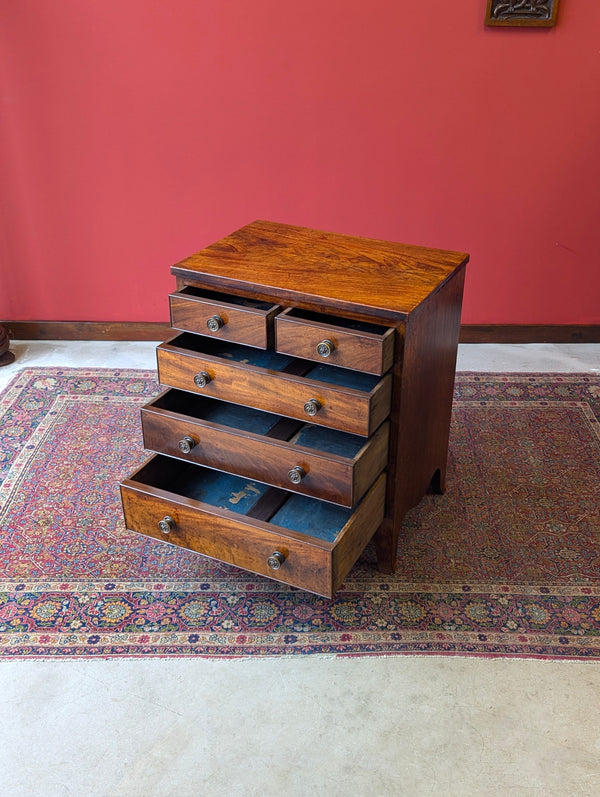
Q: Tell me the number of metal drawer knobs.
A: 8